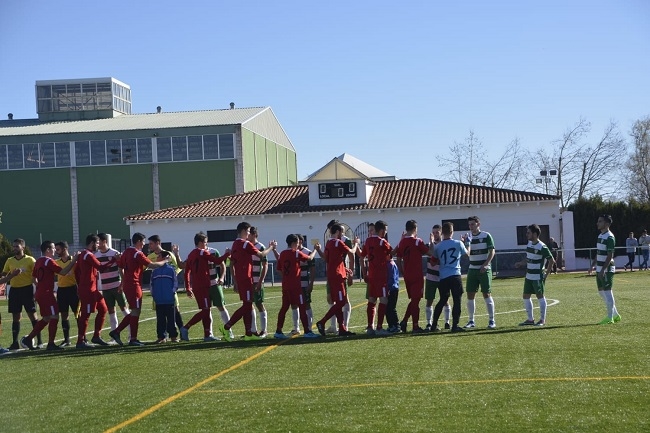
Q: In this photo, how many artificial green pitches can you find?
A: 1